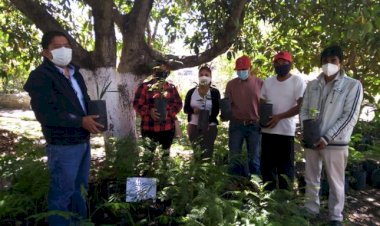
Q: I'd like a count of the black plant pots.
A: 6